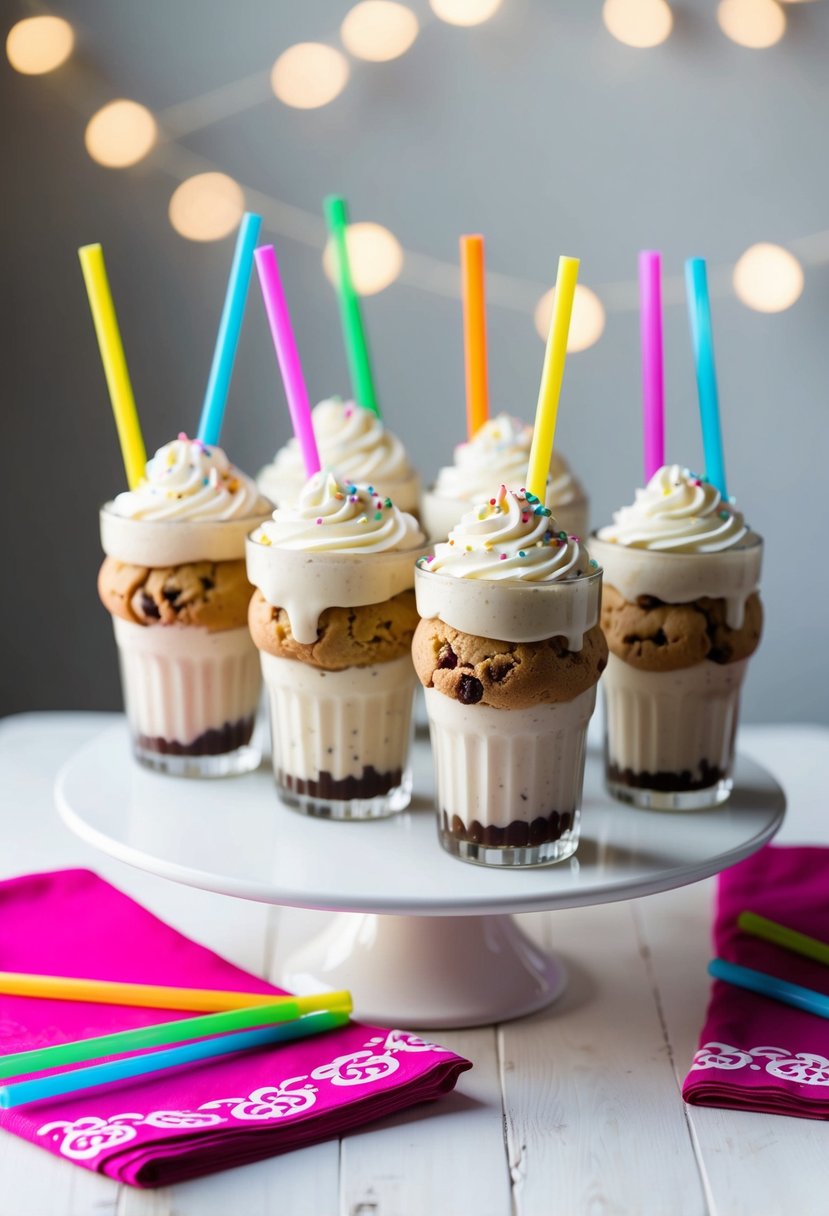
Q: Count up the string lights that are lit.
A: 11